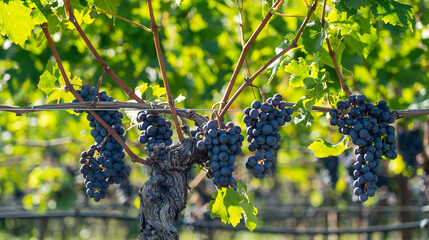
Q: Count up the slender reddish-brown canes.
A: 6